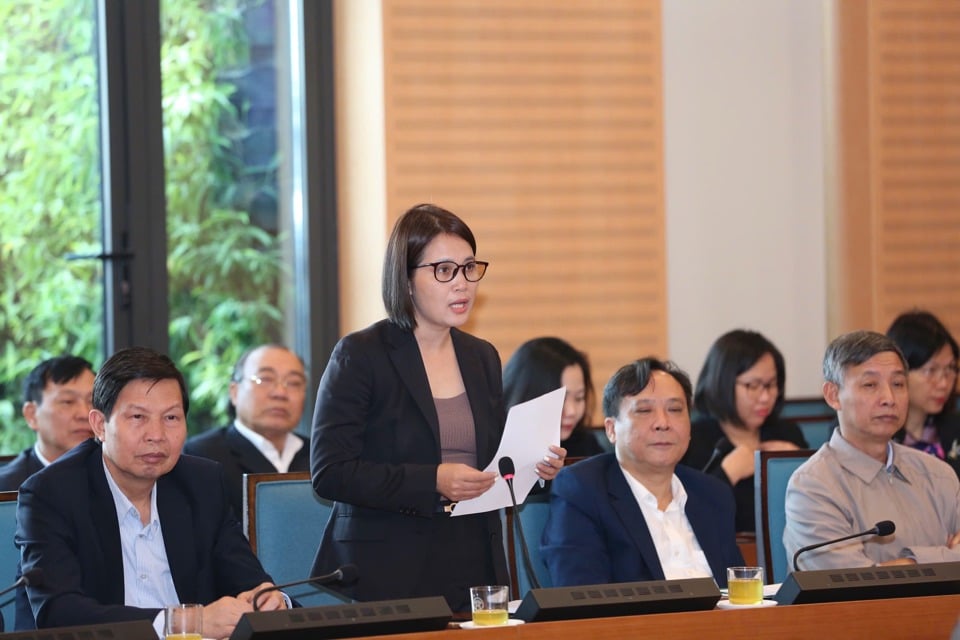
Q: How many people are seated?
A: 8